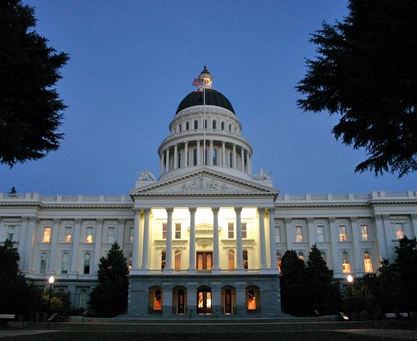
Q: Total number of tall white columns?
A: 8